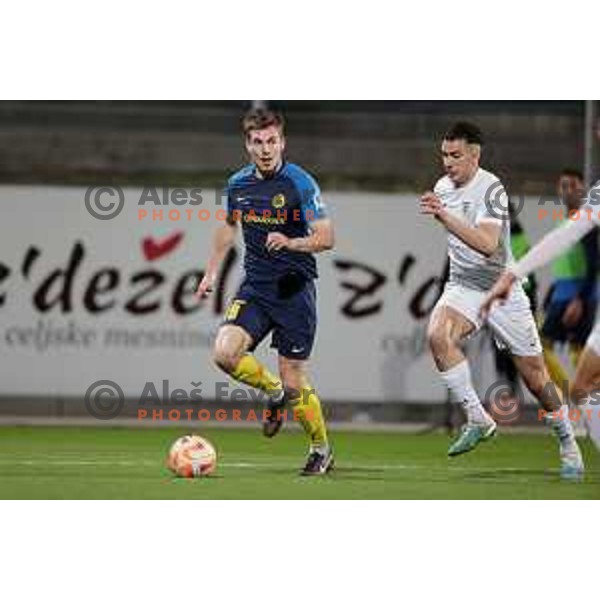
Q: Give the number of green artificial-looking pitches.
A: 1